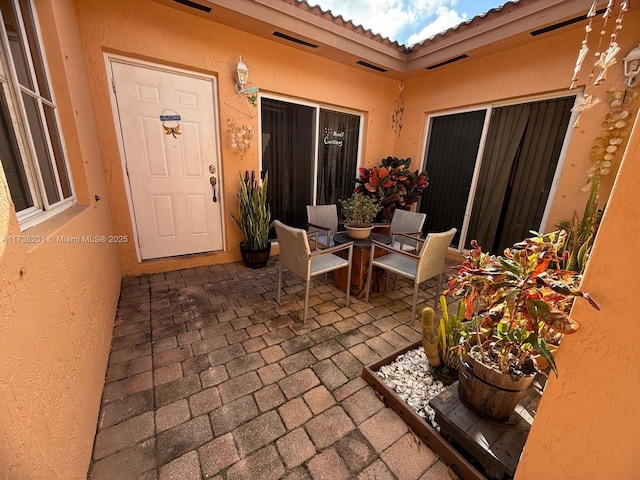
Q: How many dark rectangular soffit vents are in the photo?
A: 5